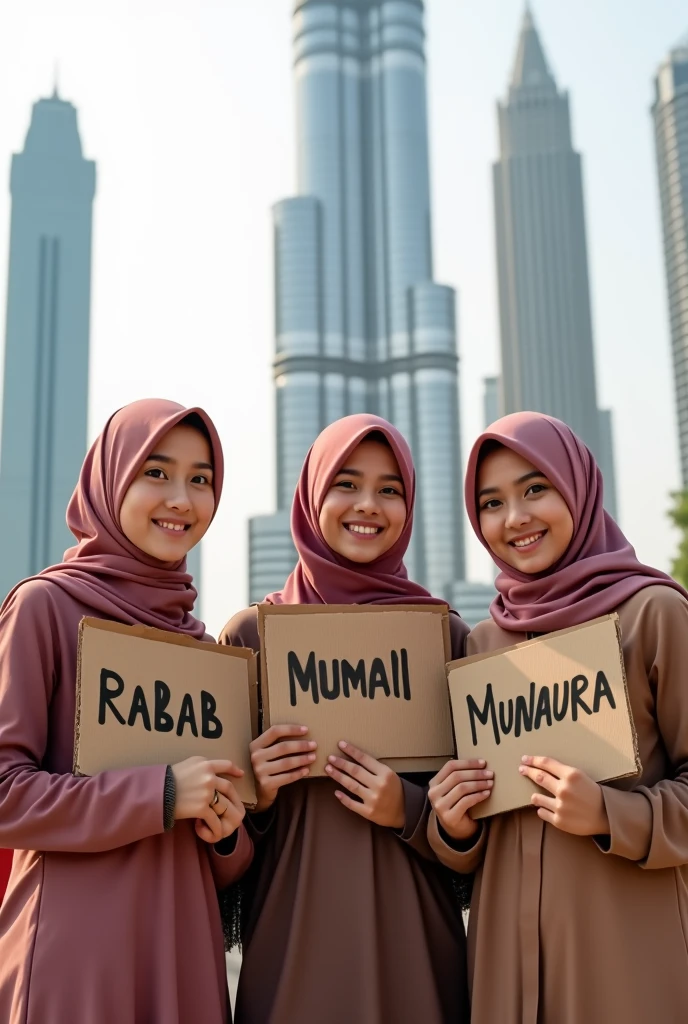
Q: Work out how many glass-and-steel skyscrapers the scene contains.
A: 4